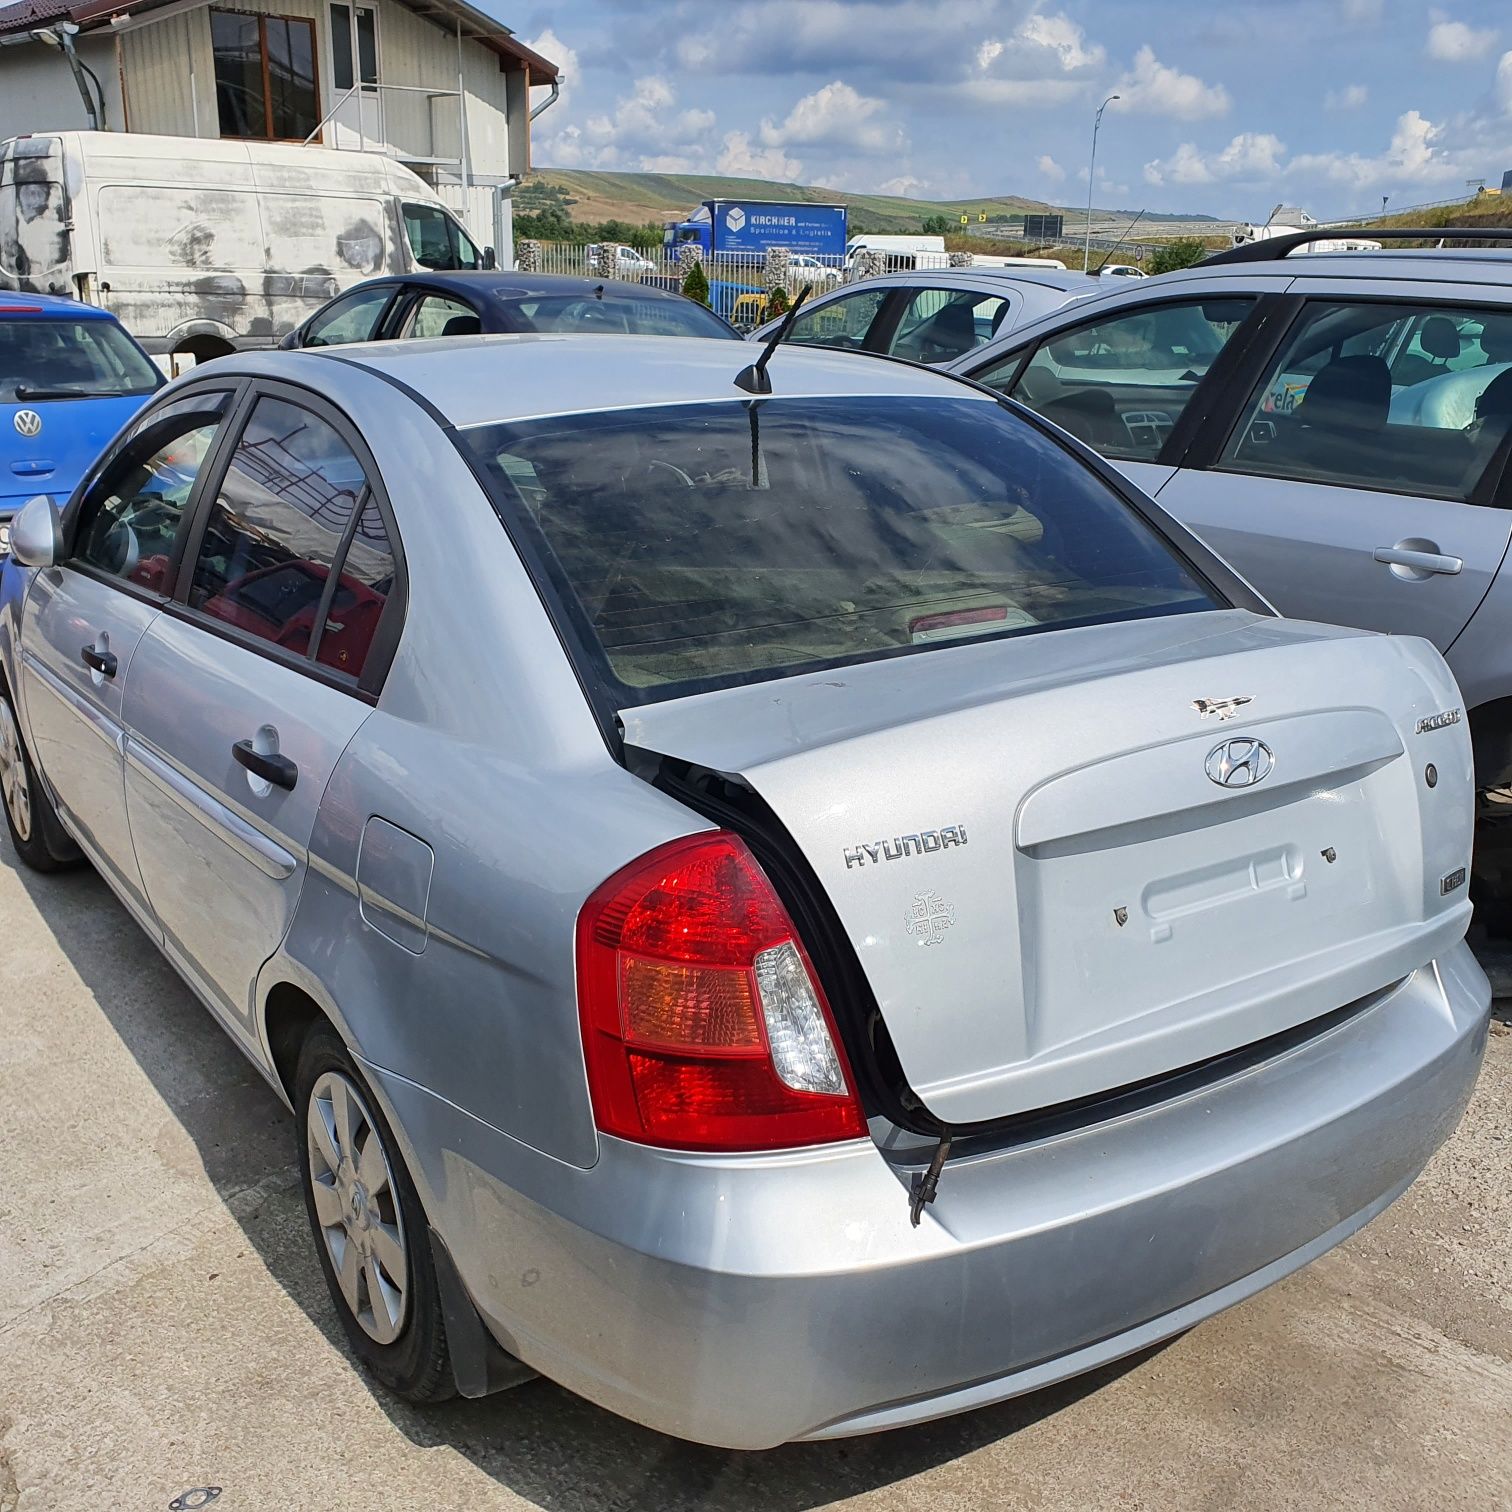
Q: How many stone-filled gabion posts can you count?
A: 6